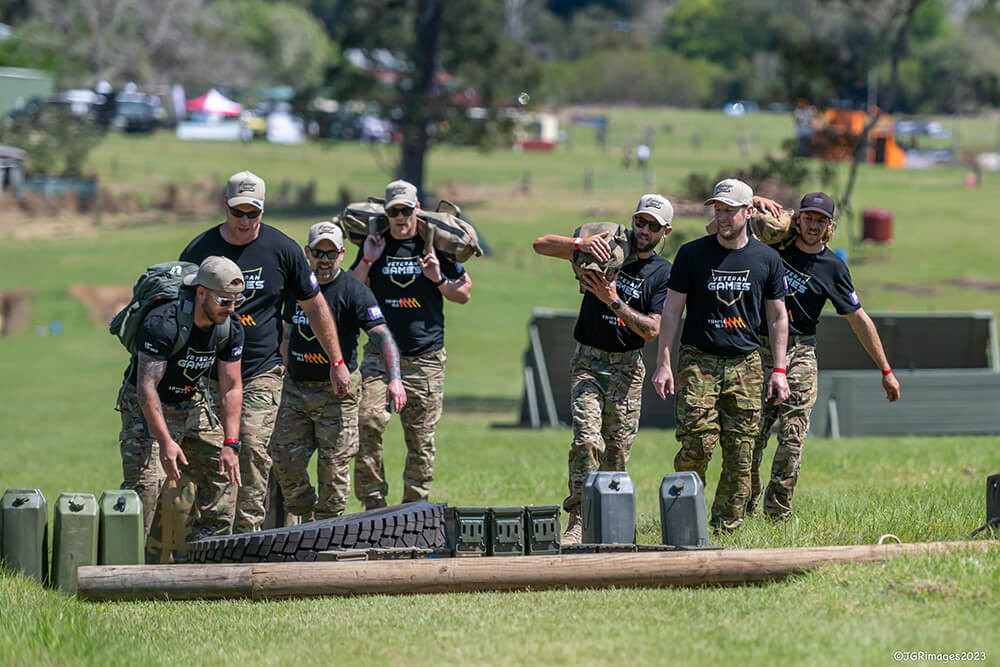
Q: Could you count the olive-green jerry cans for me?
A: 3